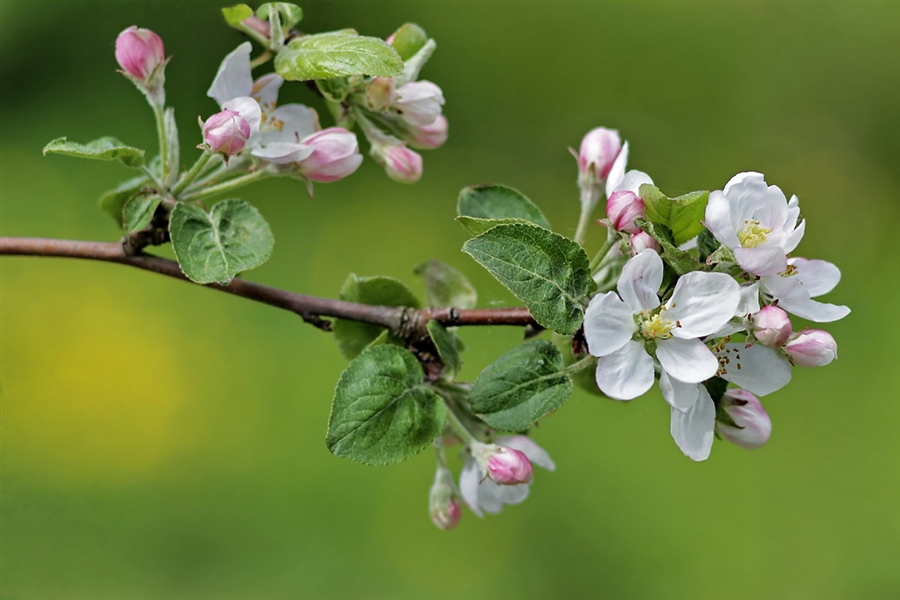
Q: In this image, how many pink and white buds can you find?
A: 14